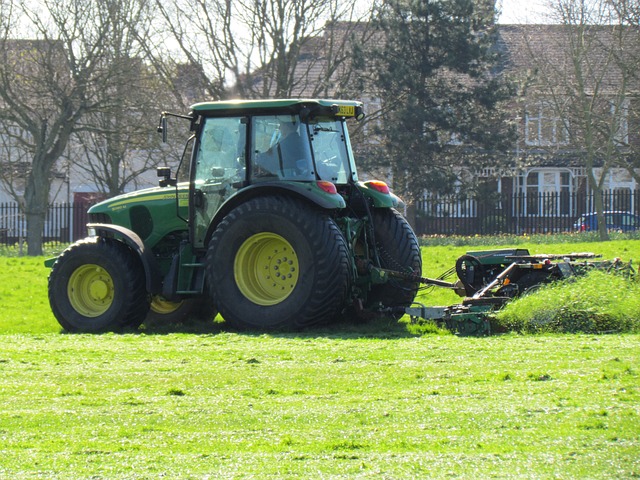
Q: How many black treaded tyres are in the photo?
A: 4